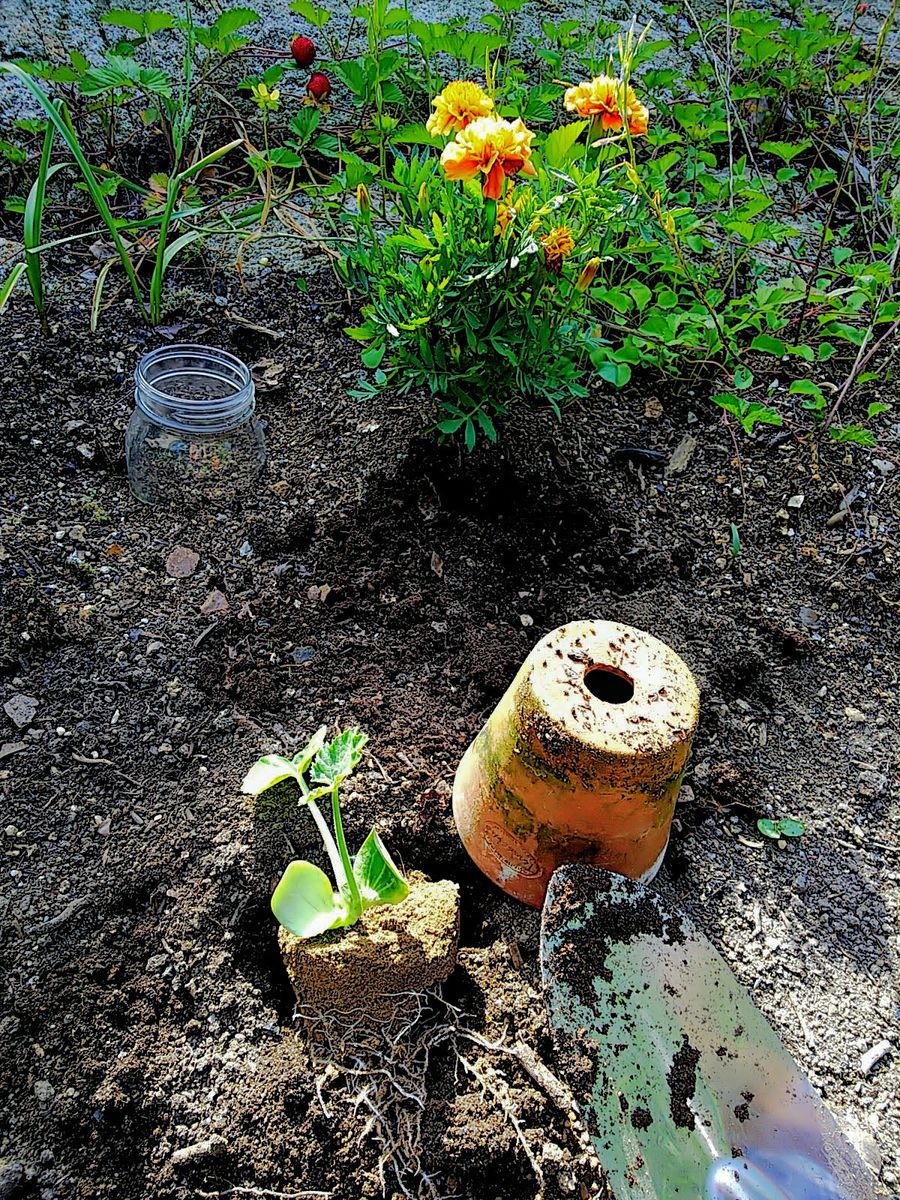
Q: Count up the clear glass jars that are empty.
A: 1